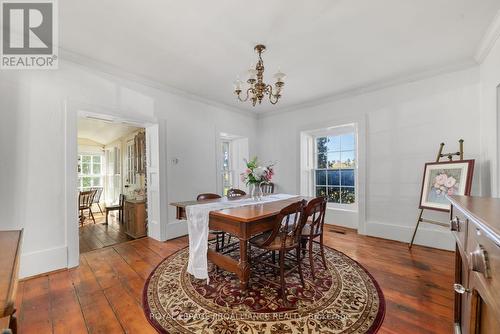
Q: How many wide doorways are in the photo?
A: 1